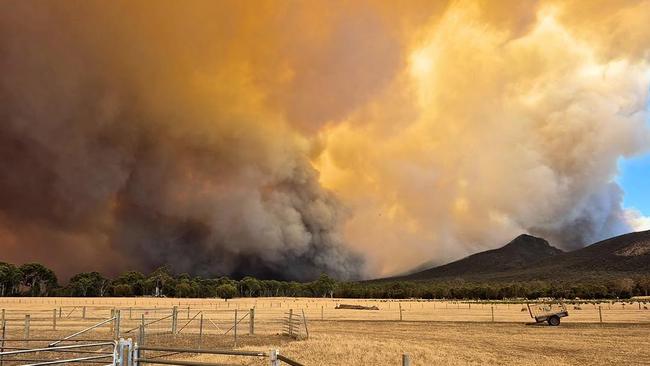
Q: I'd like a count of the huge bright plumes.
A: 1